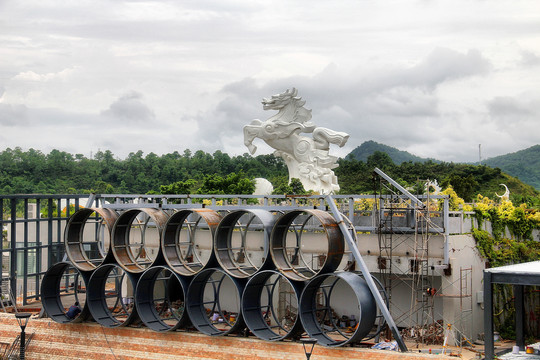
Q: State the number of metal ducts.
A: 11